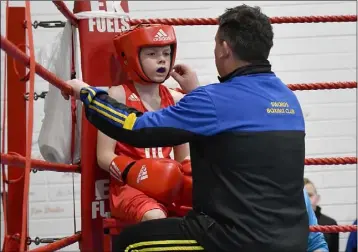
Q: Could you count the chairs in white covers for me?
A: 0